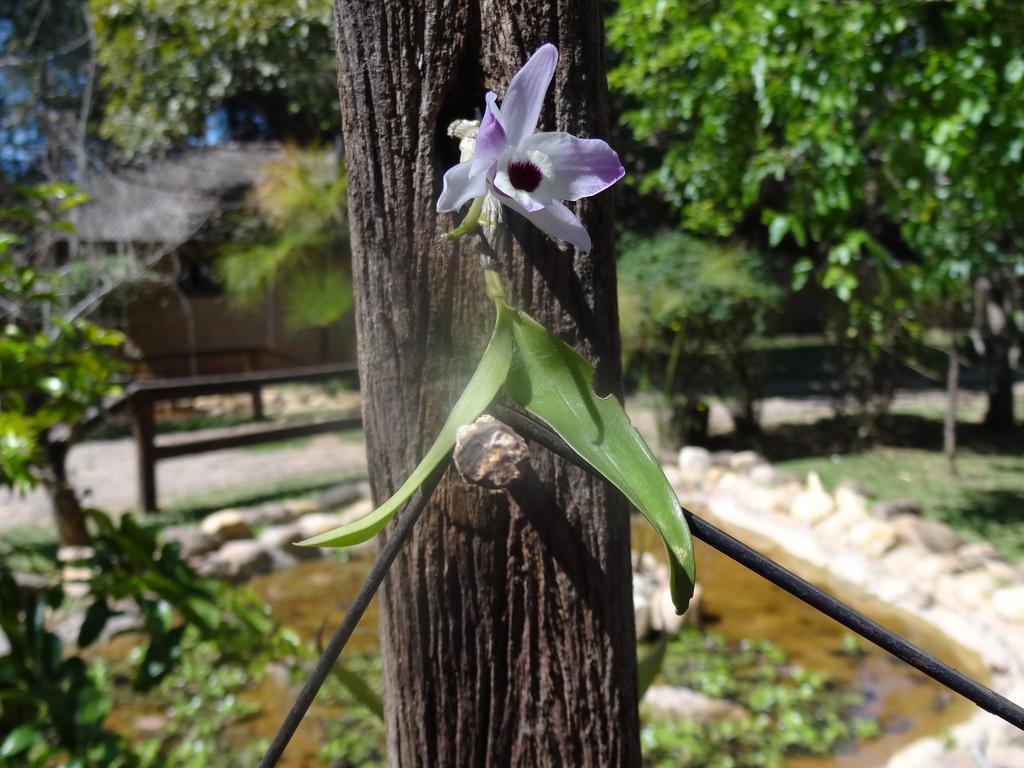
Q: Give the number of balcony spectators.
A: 0